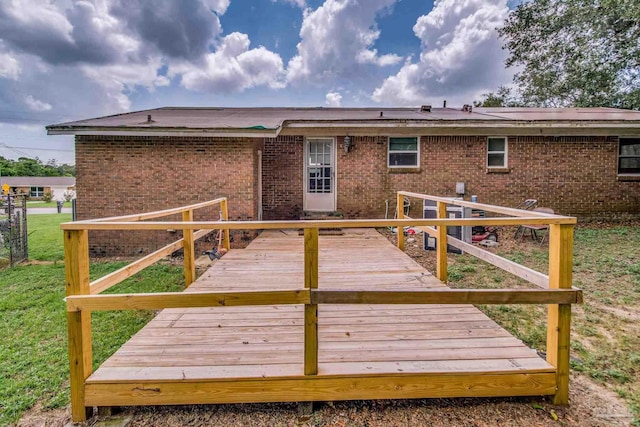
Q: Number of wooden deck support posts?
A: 7